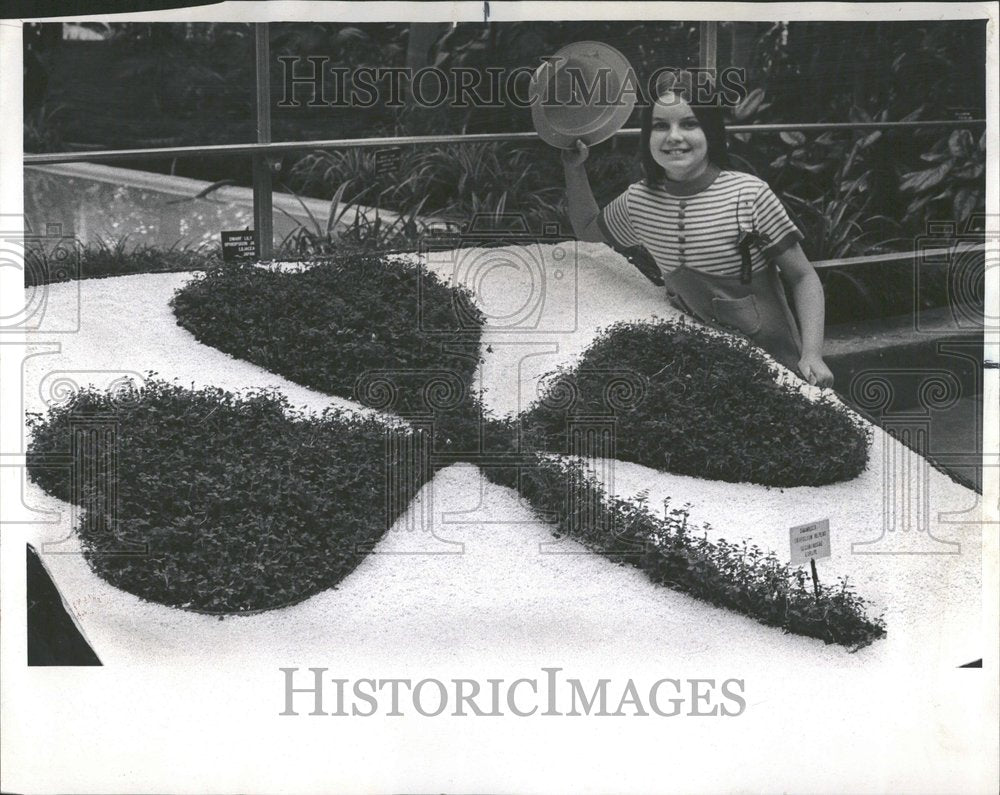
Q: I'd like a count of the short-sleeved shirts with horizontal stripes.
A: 1